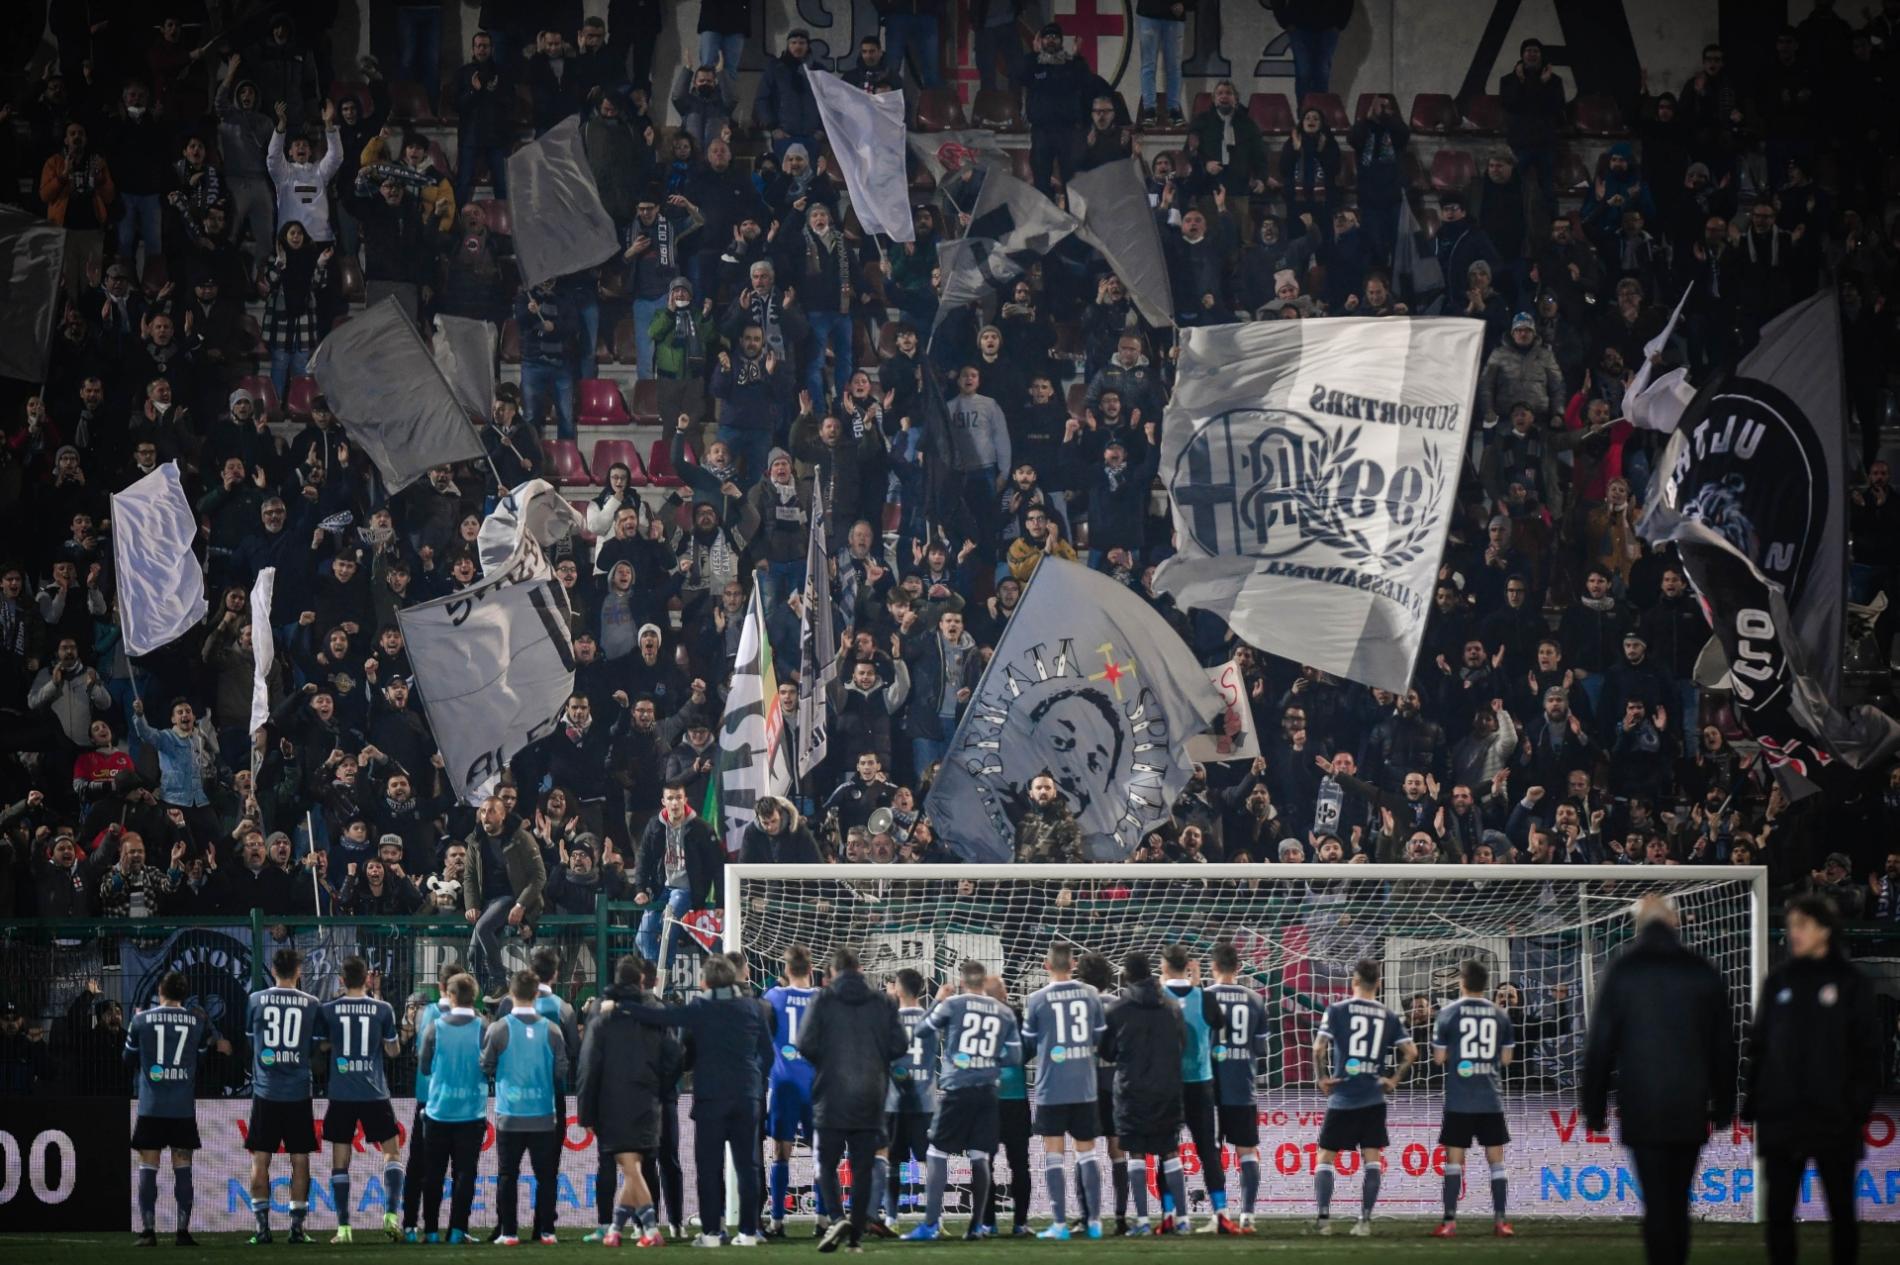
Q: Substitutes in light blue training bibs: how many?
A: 5